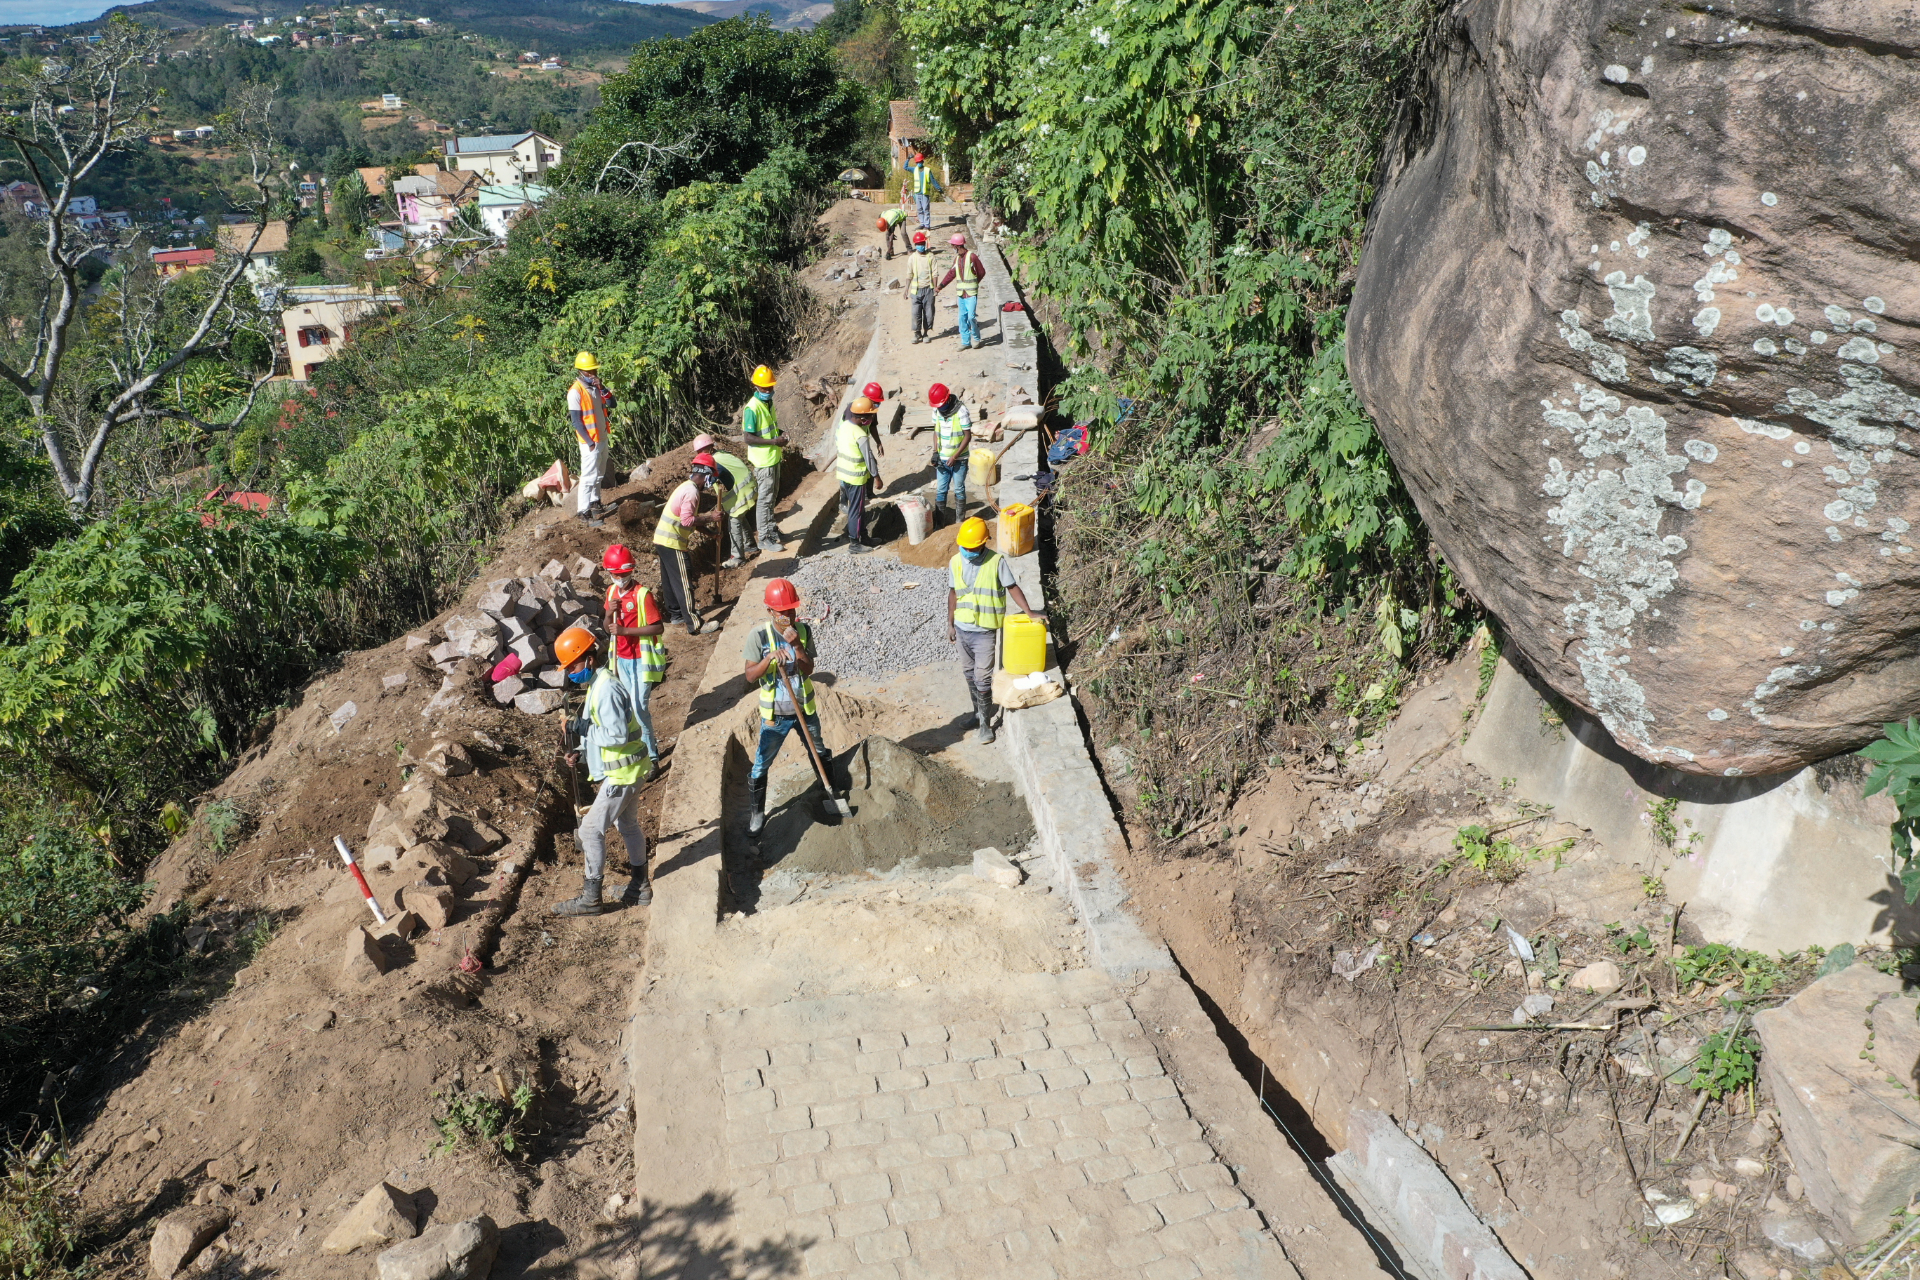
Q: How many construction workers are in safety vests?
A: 15